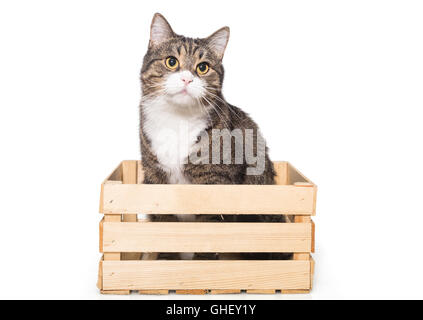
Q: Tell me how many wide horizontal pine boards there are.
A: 3